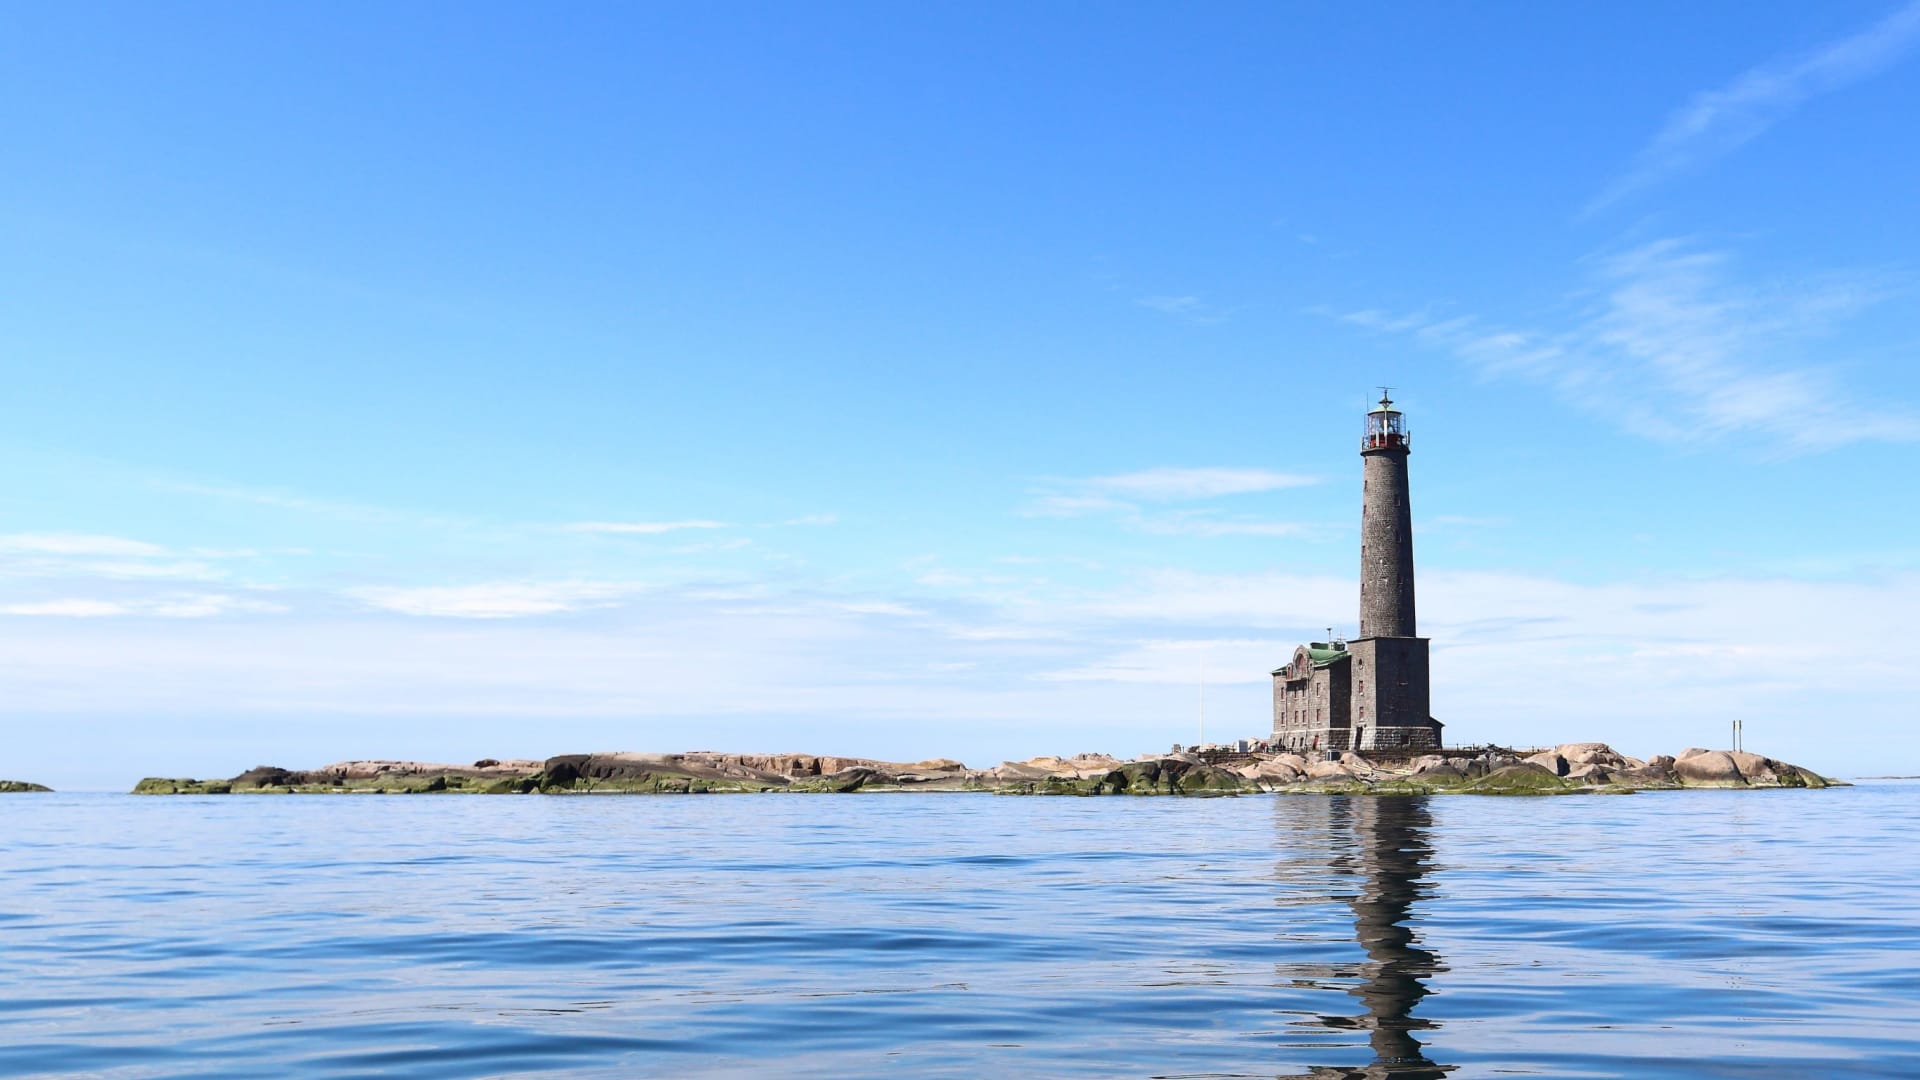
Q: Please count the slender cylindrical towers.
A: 1